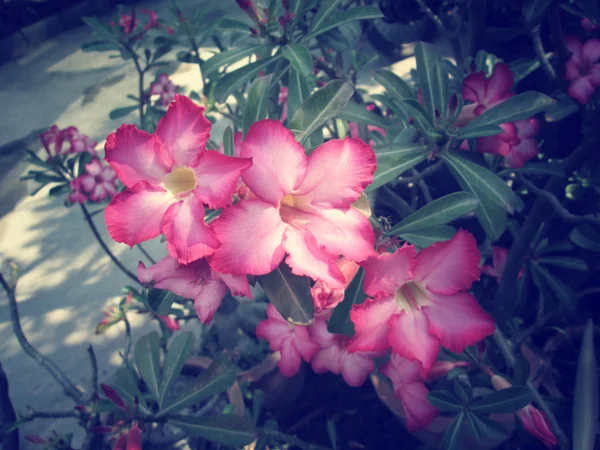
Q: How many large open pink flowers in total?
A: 3